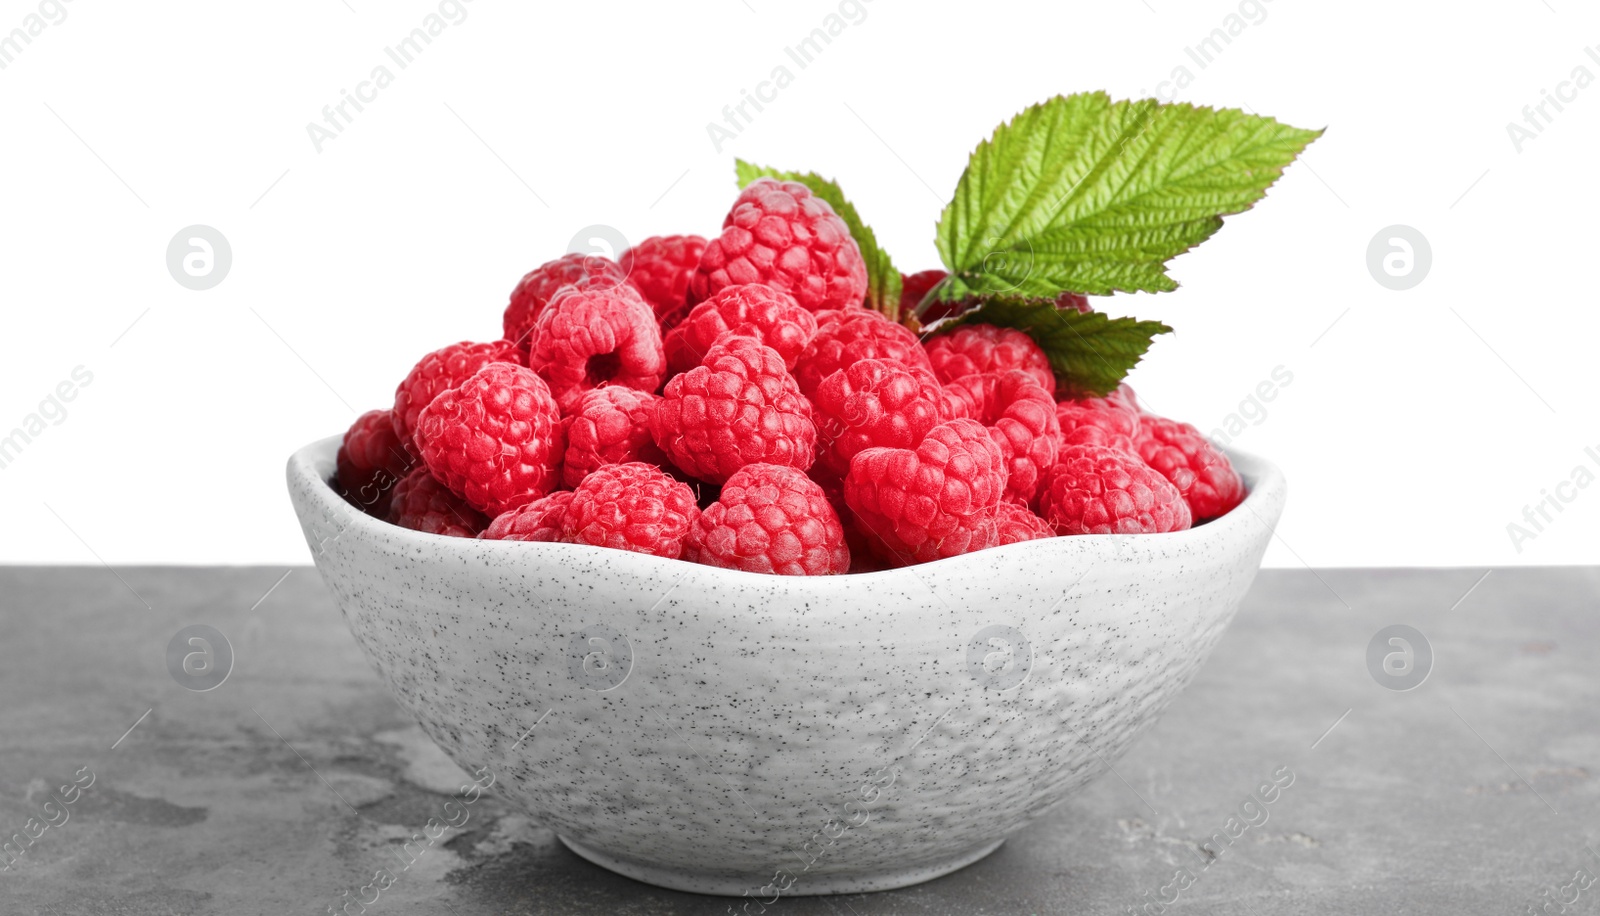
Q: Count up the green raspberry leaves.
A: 3